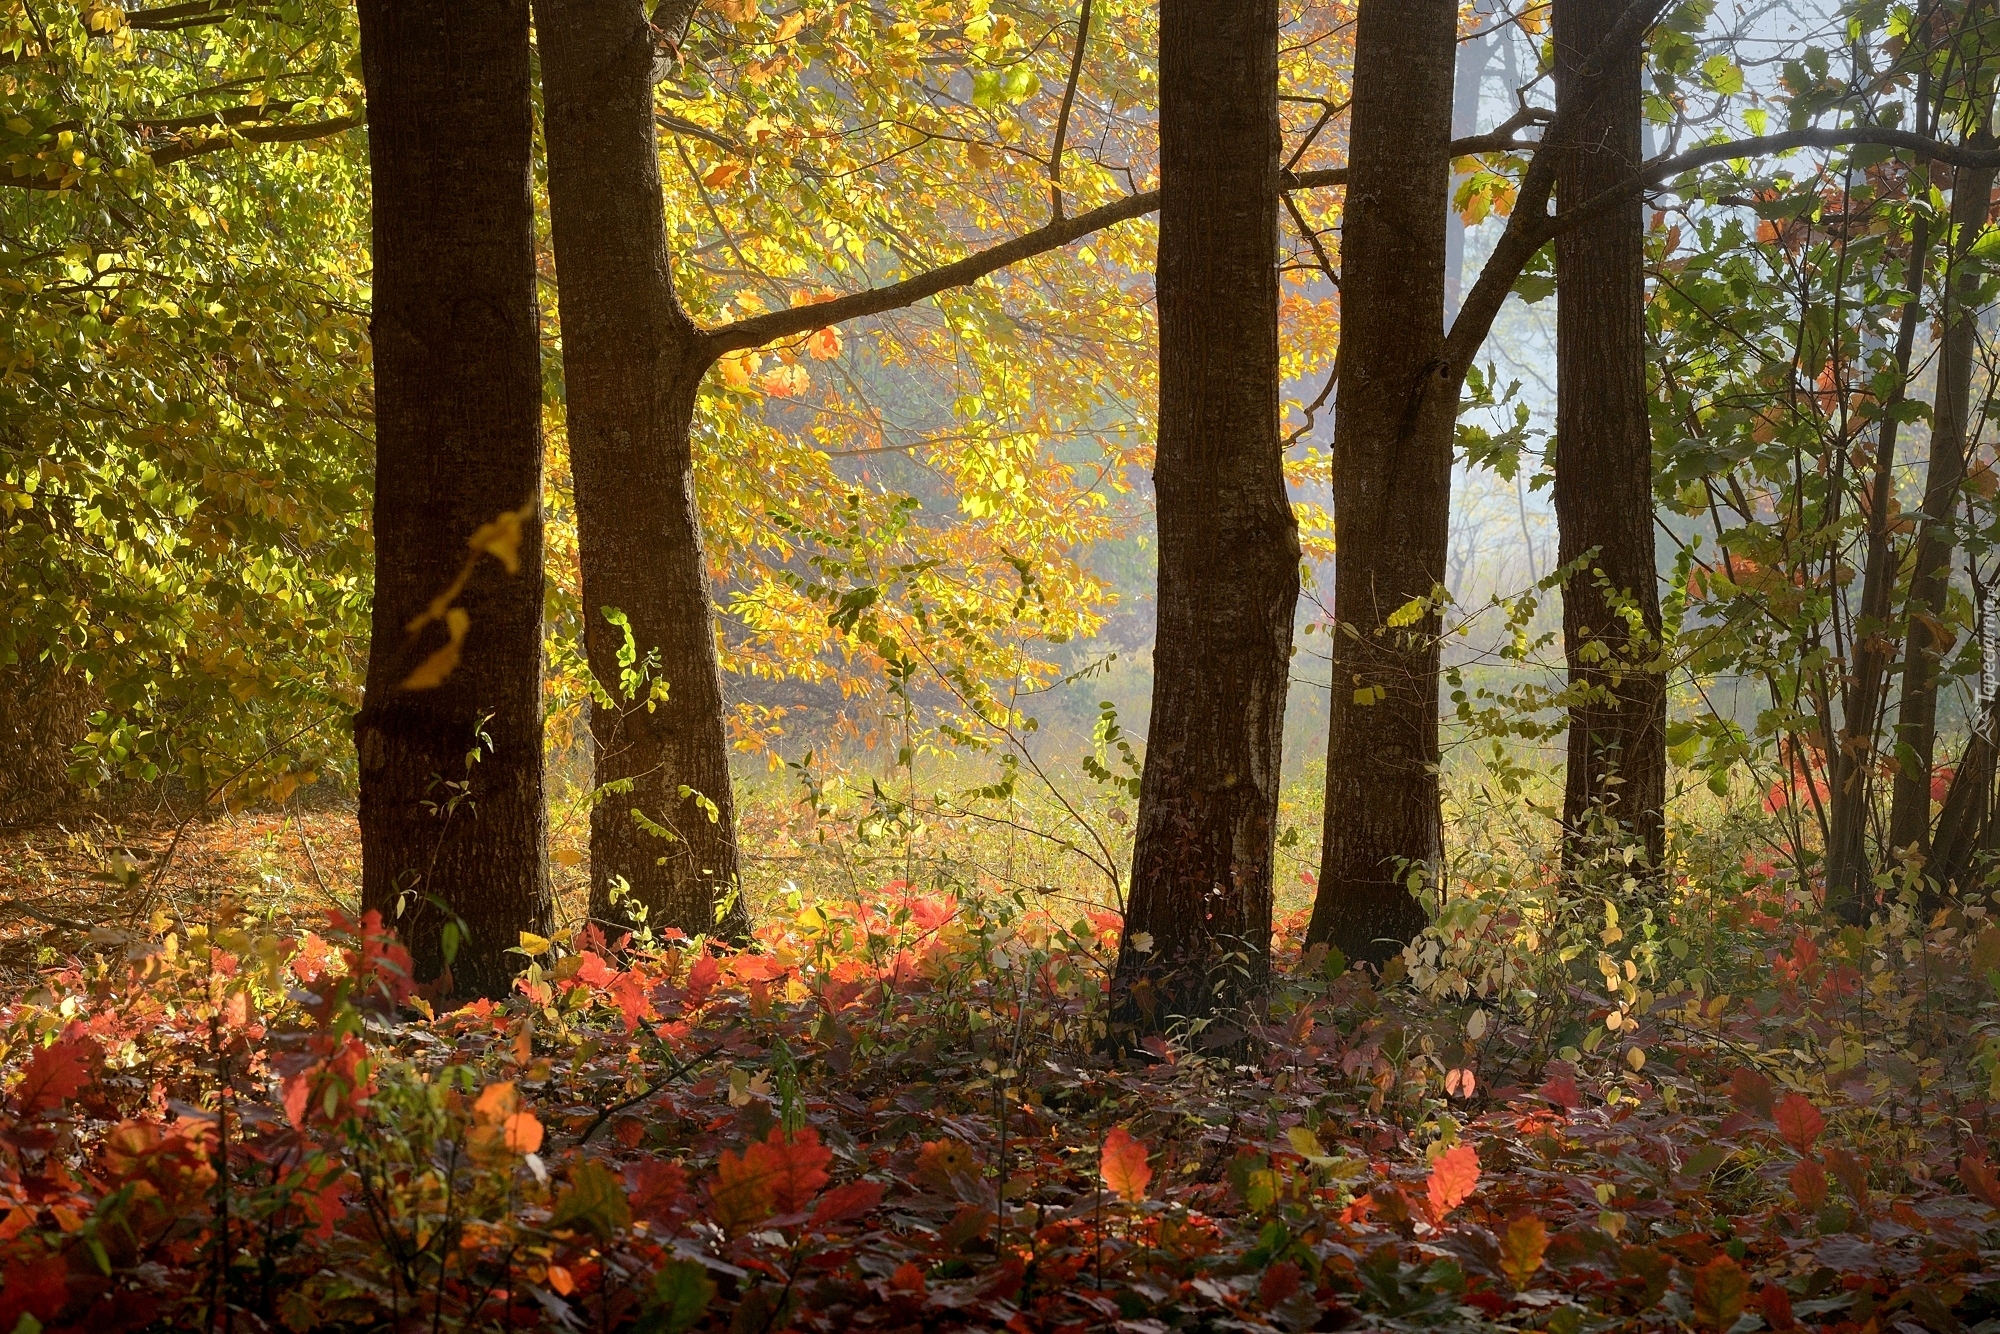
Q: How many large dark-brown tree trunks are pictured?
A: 5